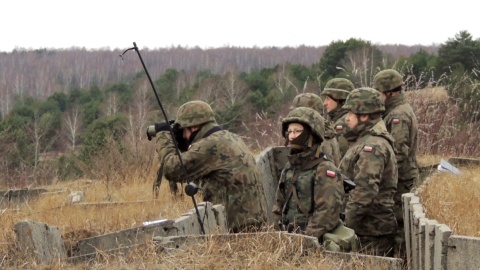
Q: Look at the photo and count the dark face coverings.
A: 1